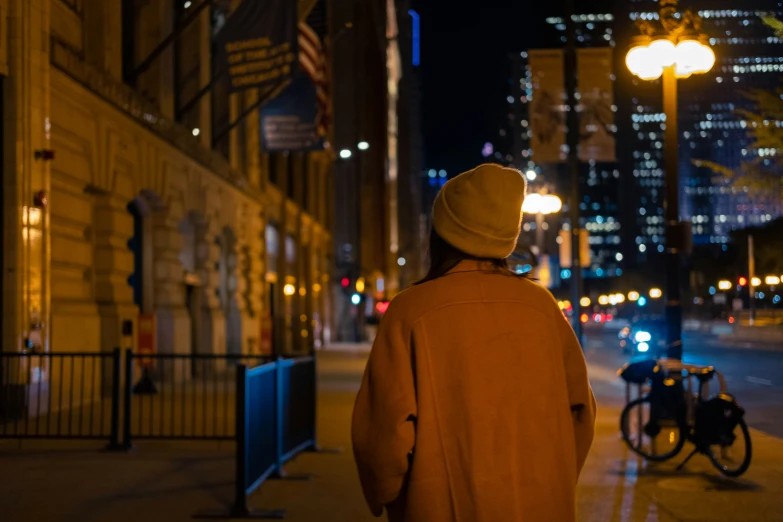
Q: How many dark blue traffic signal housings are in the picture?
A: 0